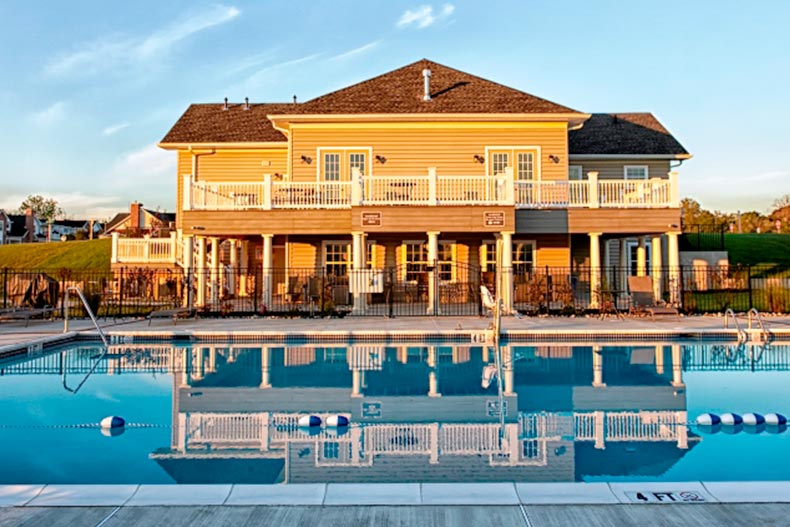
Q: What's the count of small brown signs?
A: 2